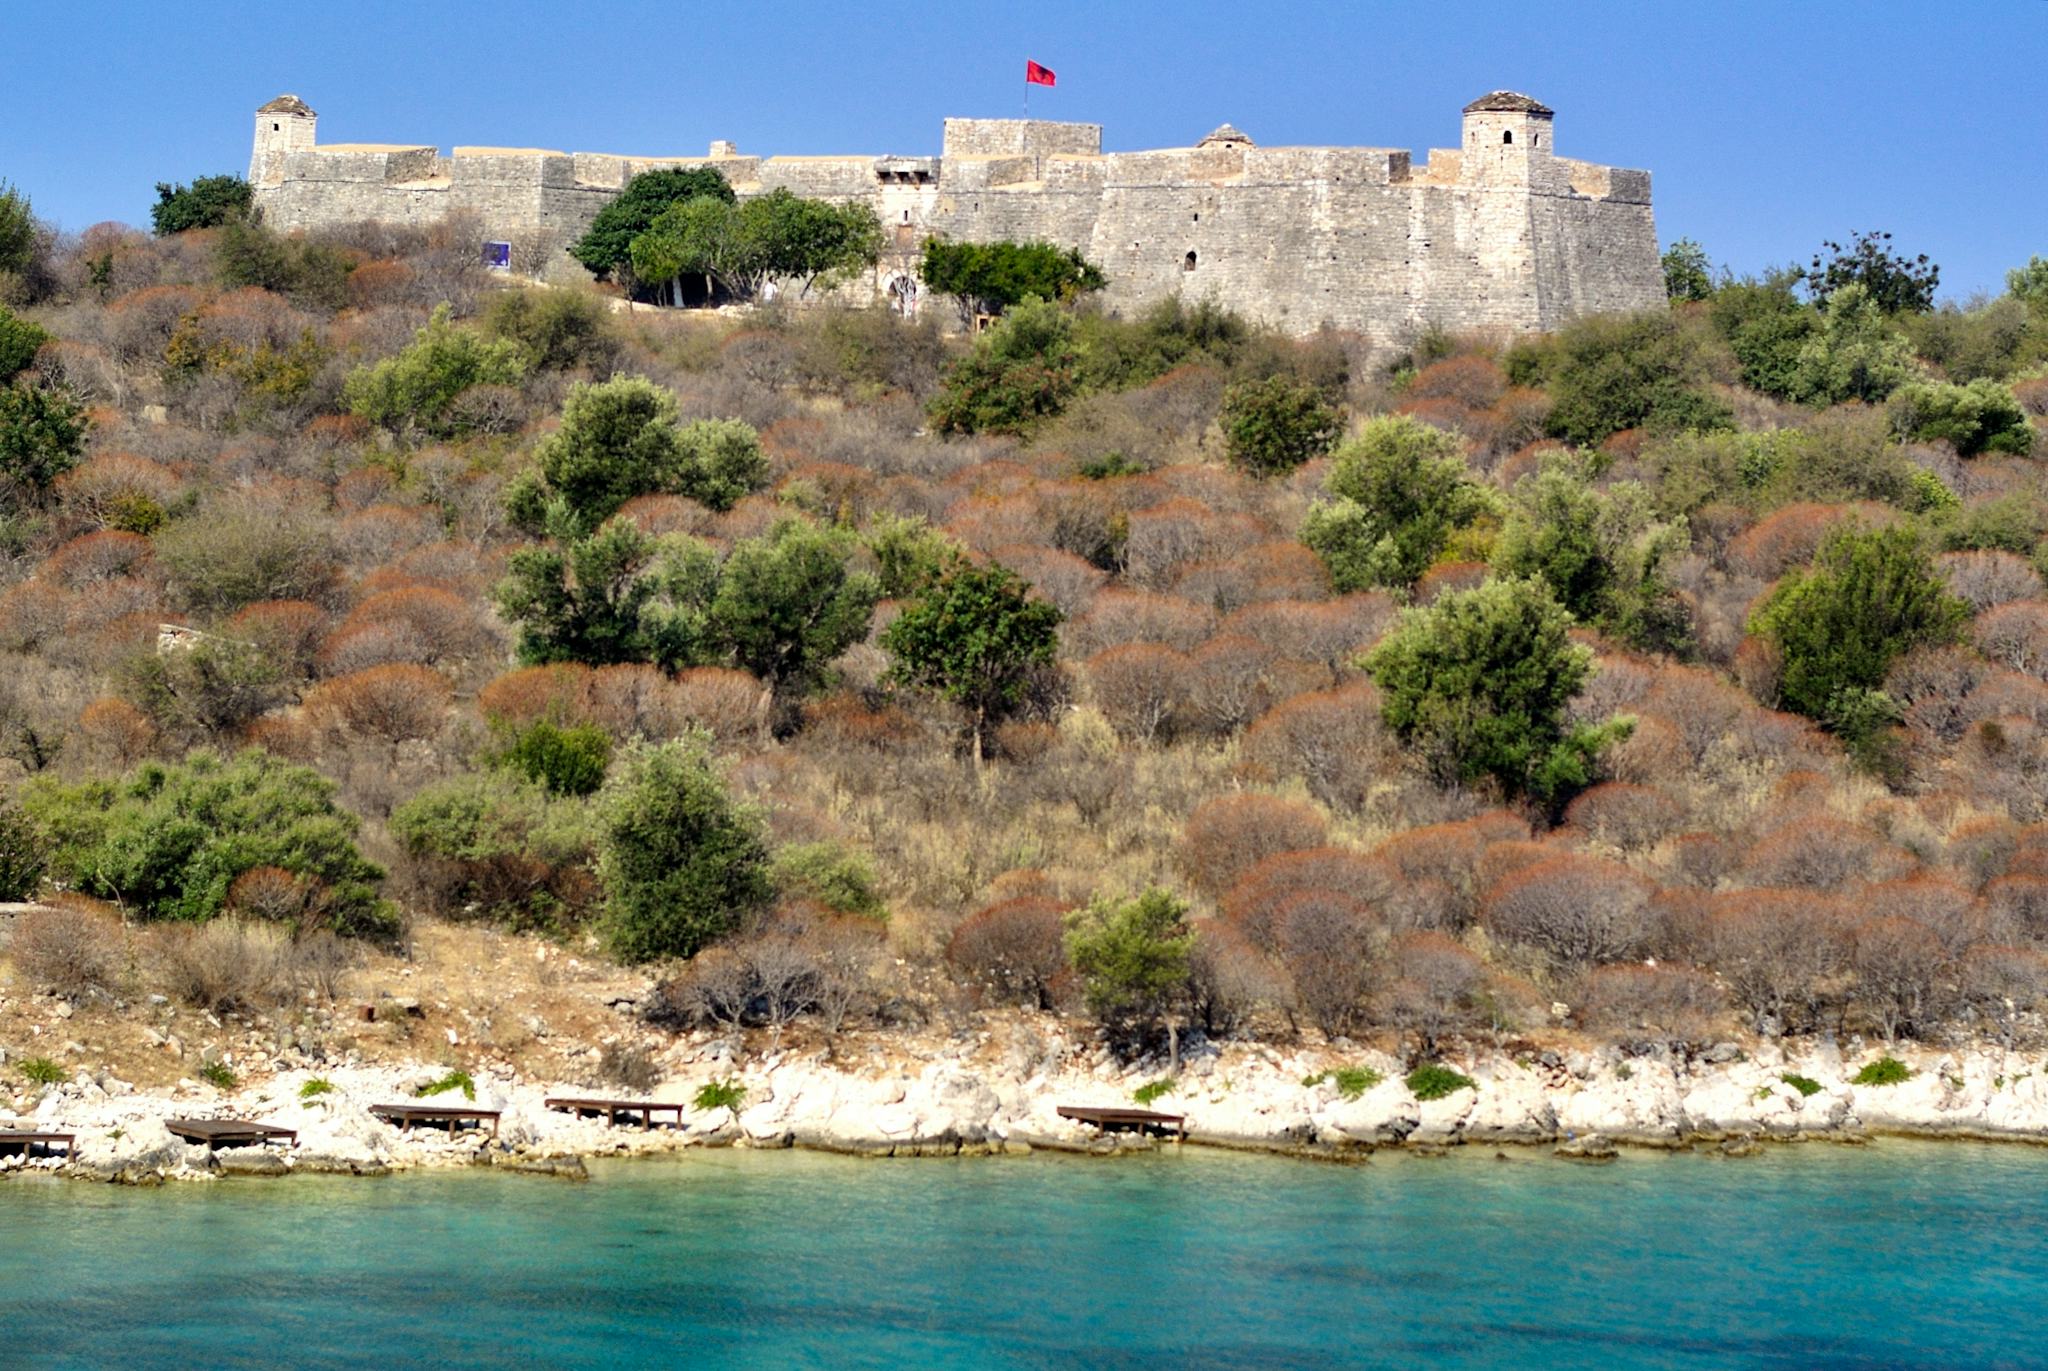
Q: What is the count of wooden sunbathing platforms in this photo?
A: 5